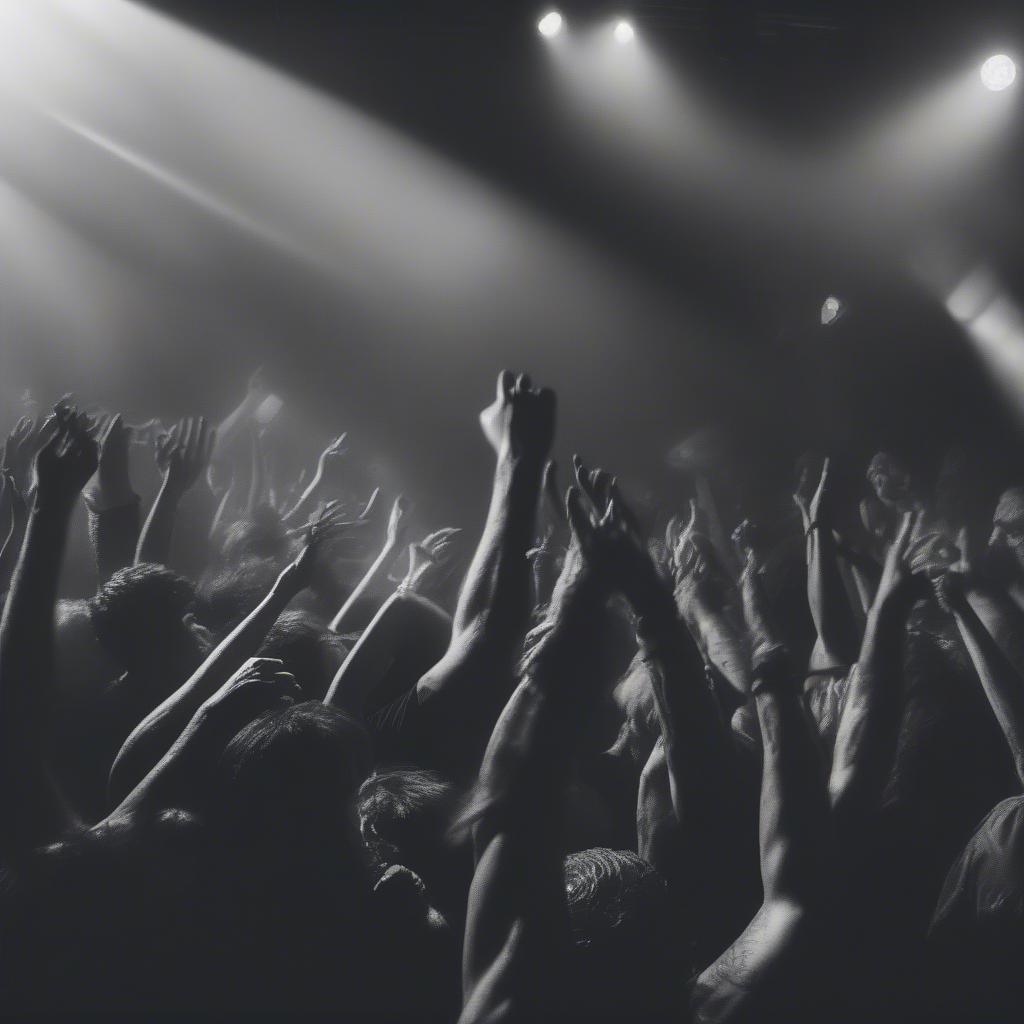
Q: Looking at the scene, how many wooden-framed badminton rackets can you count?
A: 0